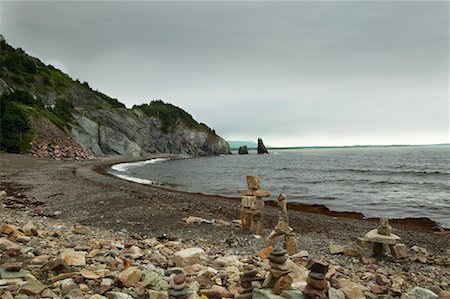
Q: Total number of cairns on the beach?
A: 7